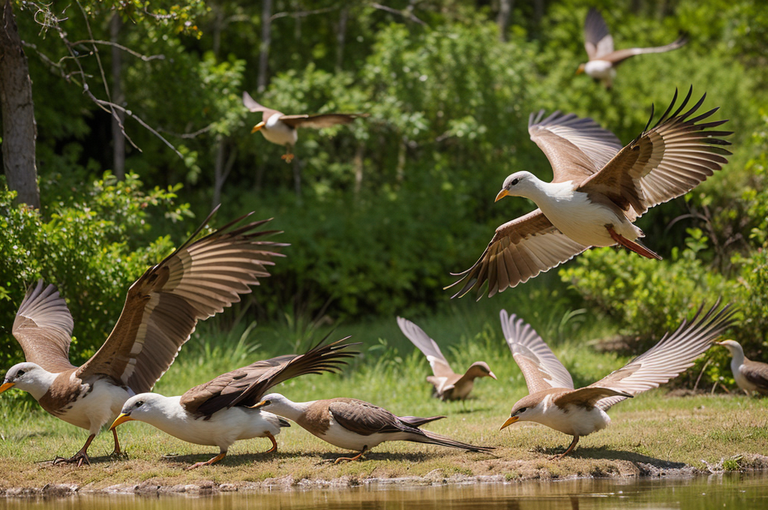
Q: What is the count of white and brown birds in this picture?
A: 9